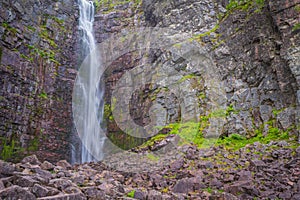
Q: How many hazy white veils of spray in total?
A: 1